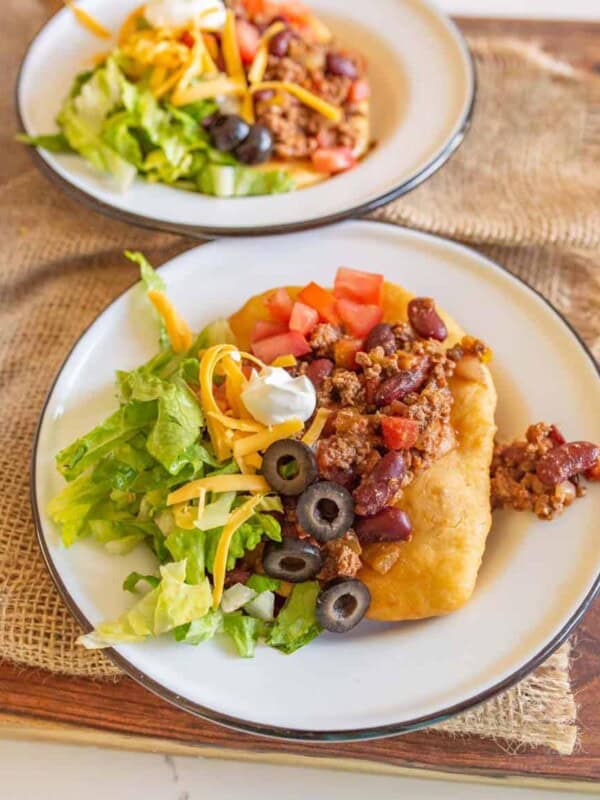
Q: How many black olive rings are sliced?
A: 4